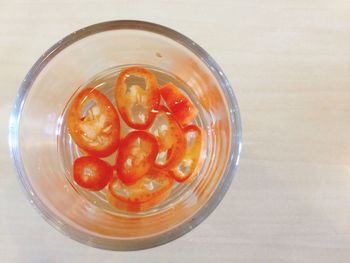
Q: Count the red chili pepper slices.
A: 8